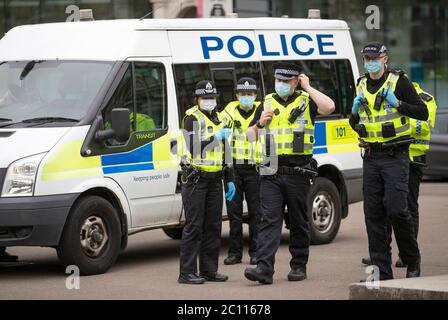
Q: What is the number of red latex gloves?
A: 0